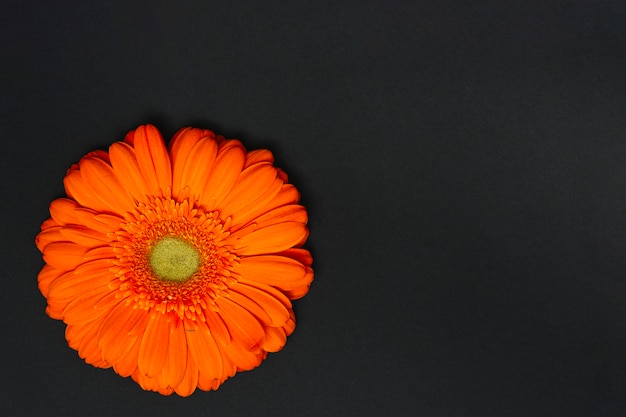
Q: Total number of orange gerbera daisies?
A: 1